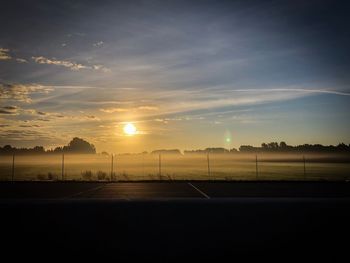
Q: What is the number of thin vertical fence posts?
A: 7